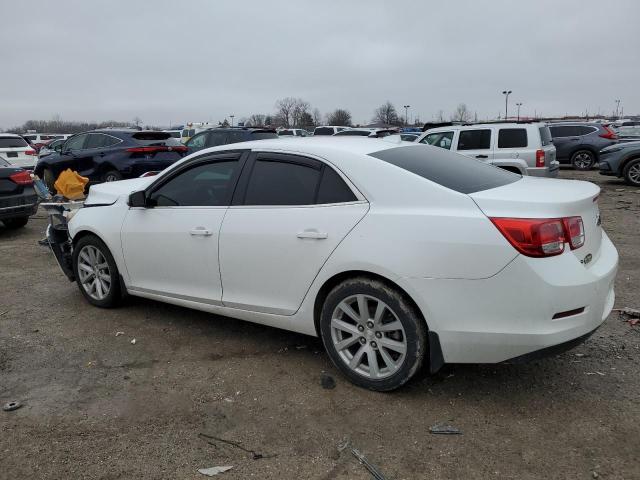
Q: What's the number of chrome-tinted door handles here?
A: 0